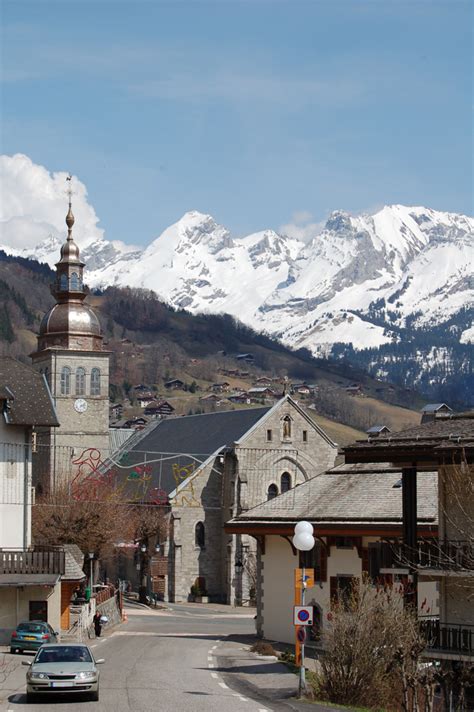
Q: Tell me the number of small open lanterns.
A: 1